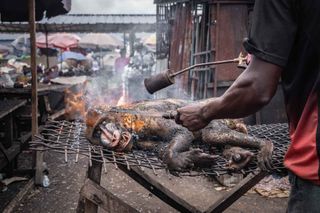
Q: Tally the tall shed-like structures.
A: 1